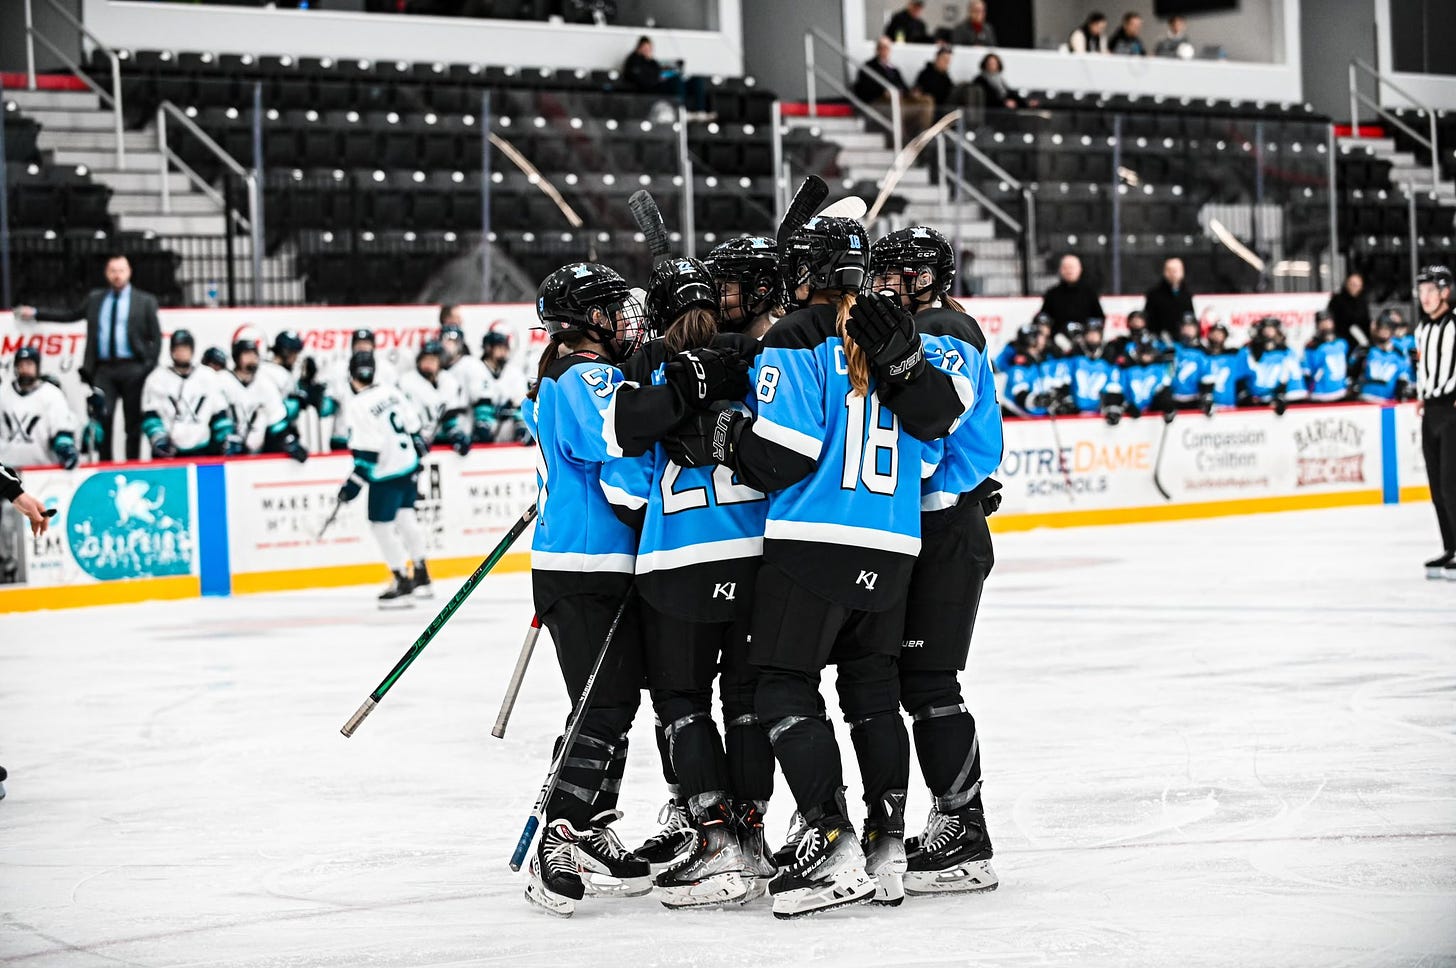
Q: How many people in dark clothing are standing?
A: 4